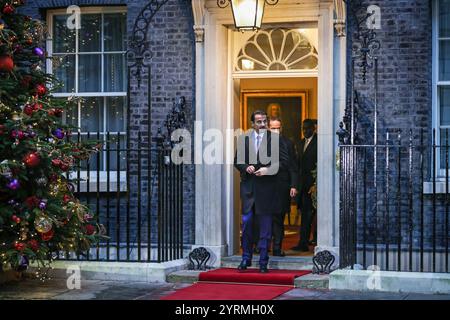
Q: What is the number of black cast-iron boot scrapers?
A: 2